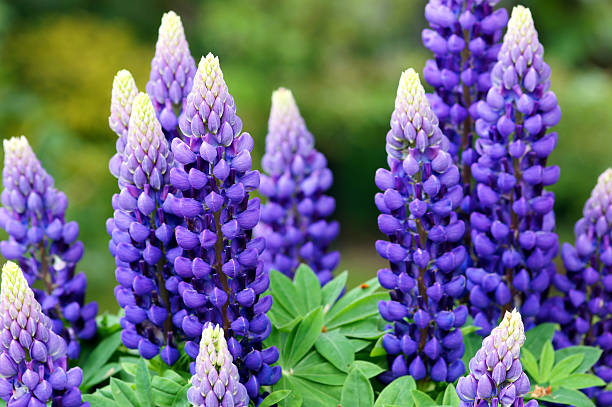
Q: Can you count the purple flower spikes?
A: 13